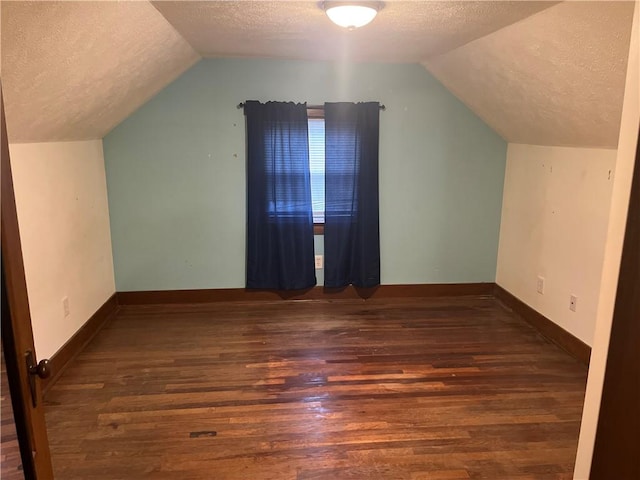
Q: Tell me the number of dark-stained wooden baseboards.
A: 3